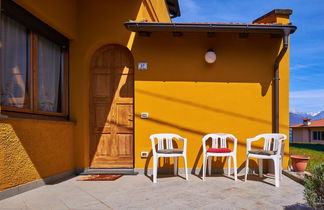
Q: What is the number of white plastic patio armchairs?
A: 3